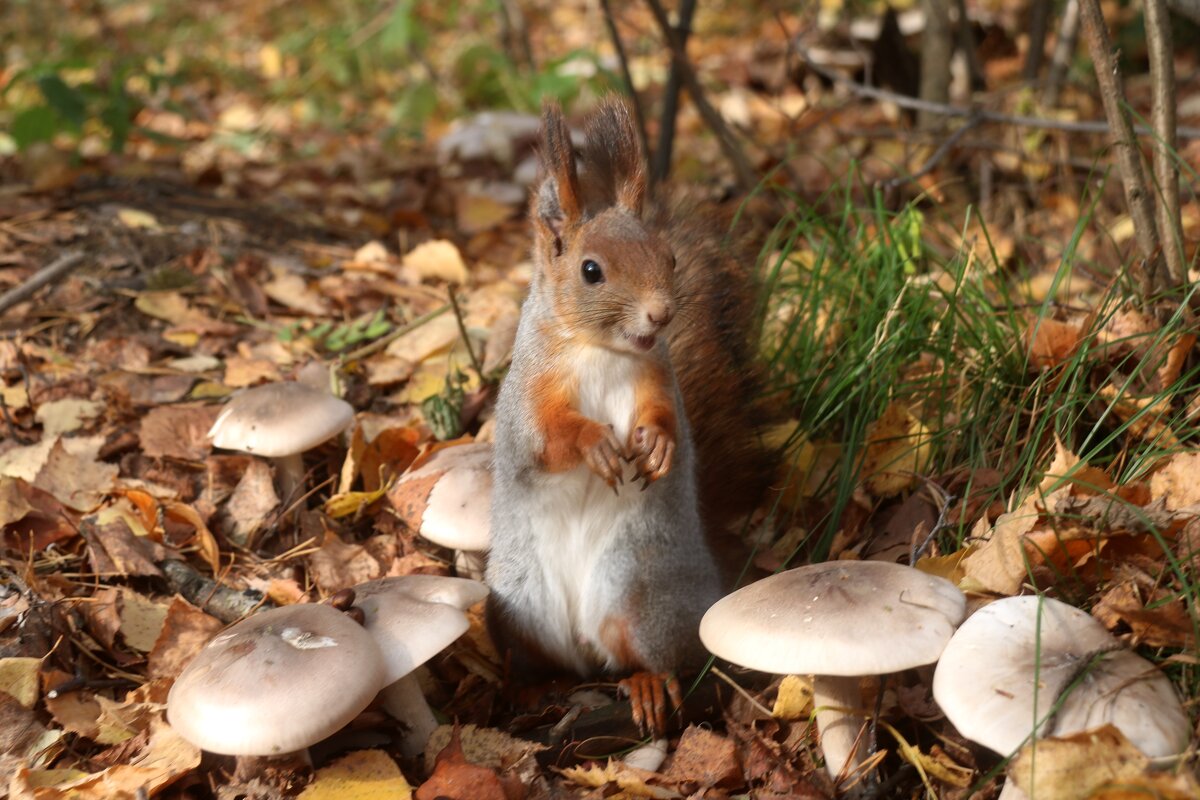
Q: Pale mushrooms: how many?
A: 6